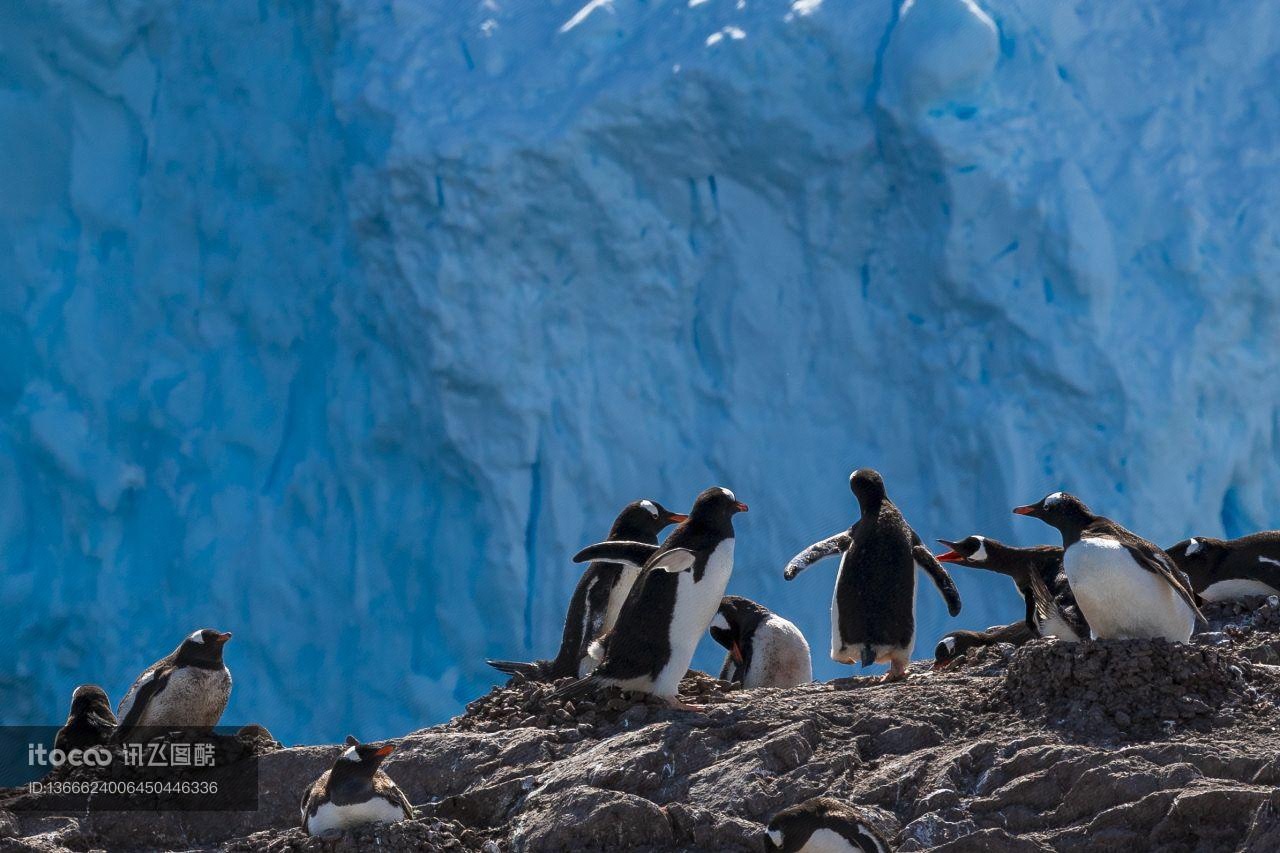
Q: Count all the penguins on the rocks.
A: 12